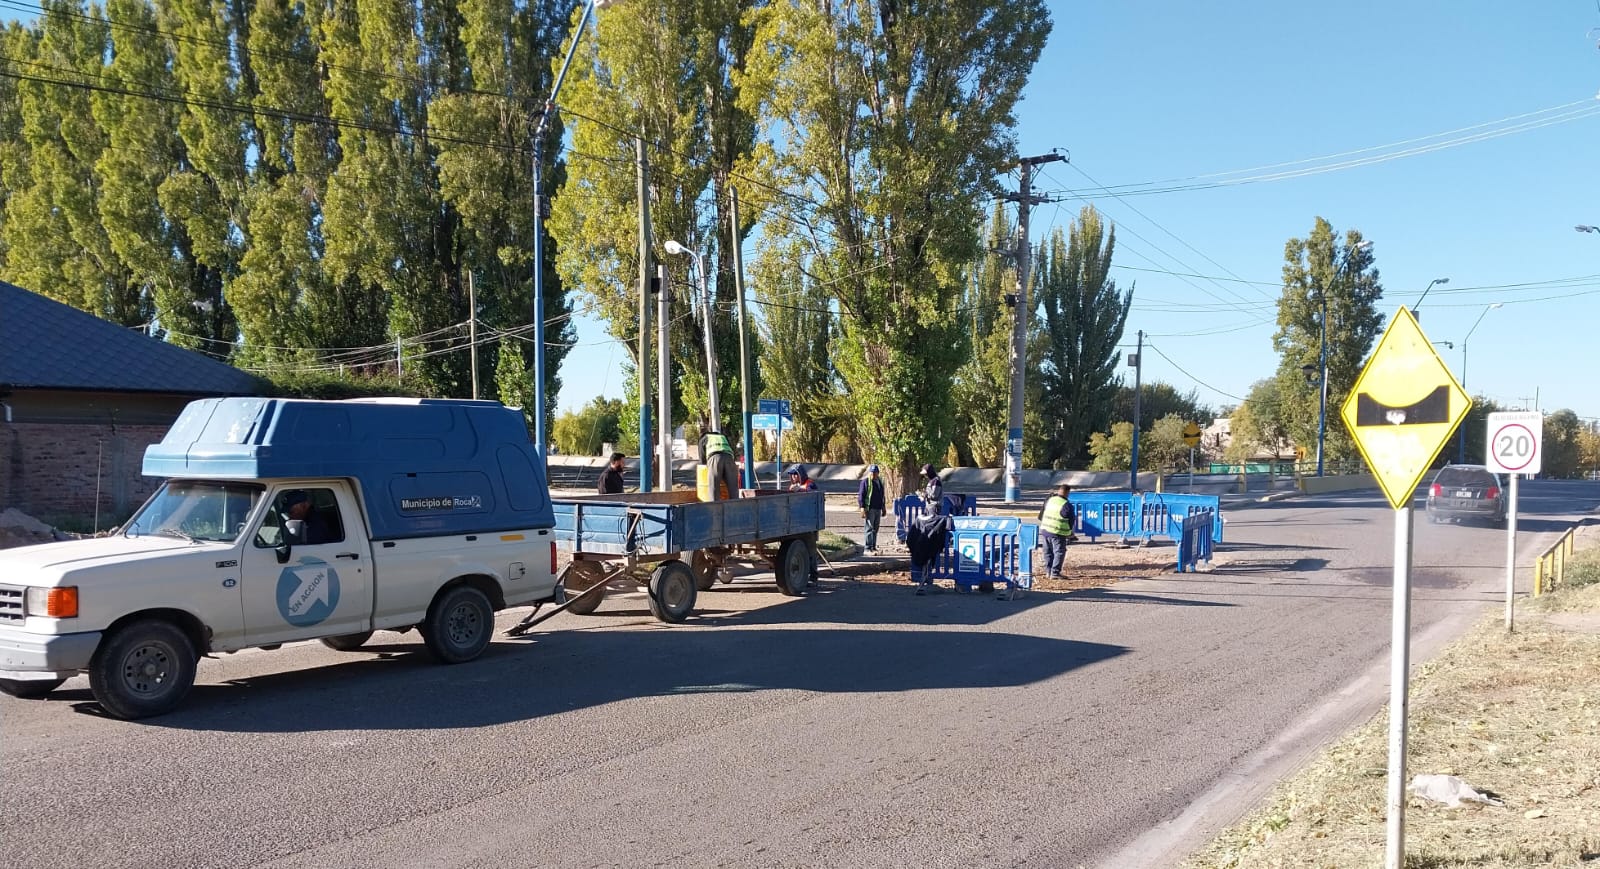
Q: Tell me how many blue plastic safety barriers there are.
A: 5